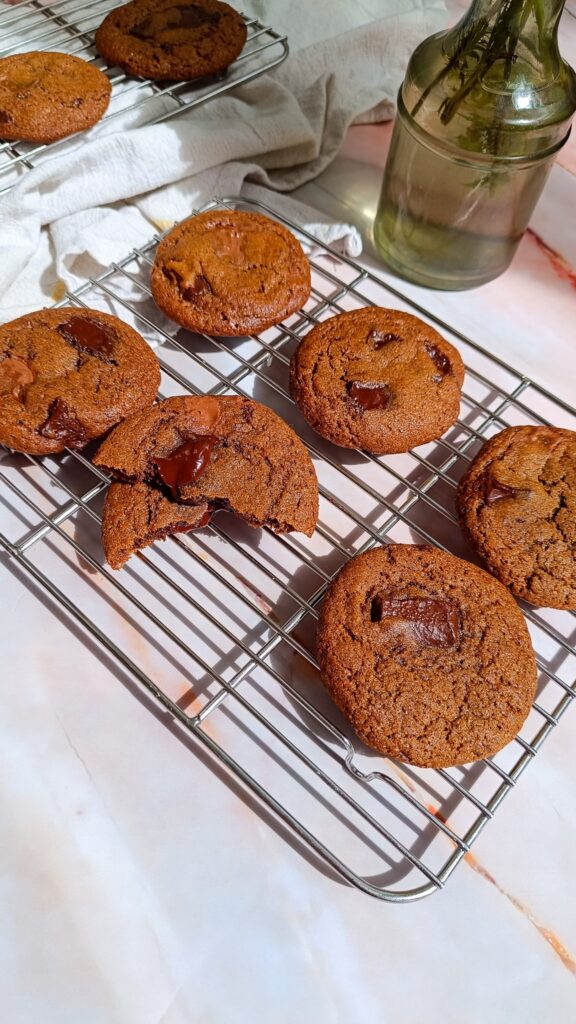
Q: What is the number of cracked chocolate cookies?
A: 1